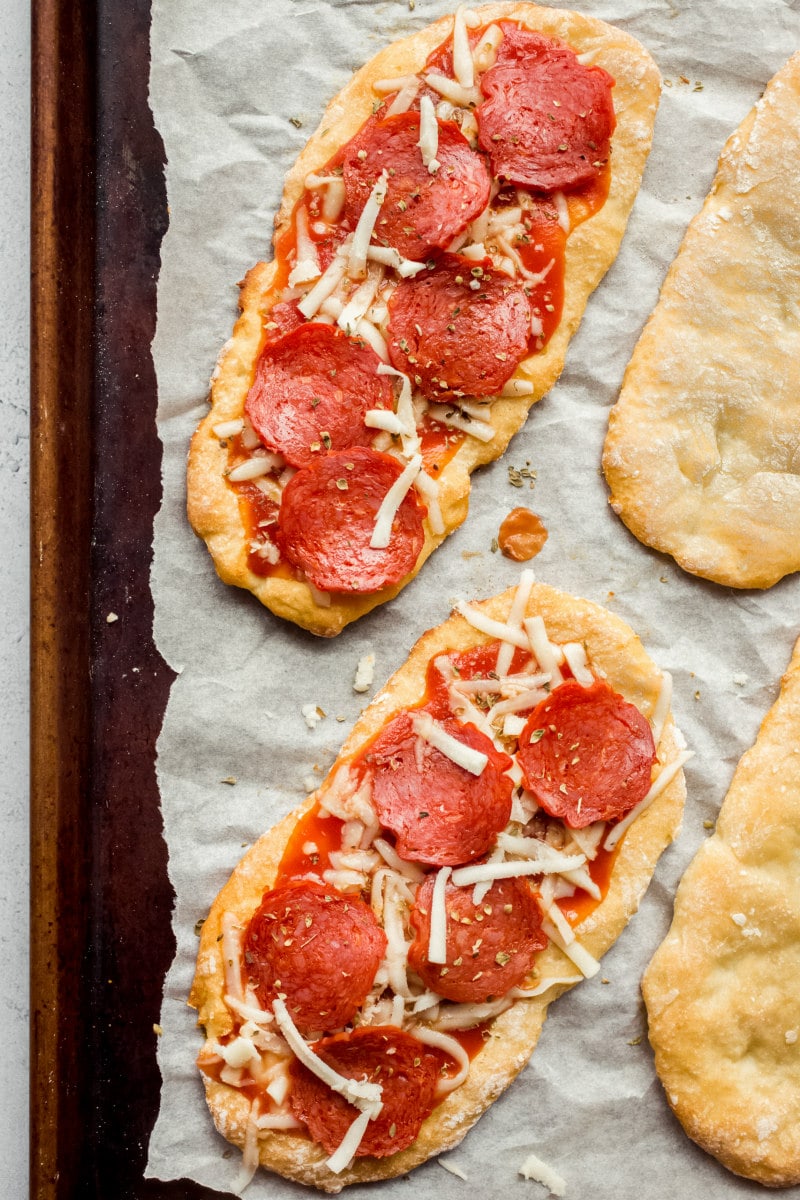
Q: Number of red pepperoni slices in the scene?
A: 10